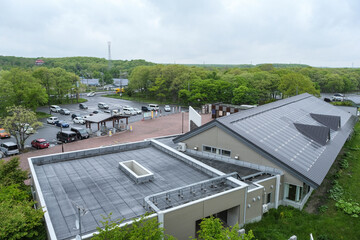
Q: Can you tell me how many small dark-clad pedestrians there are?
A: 0